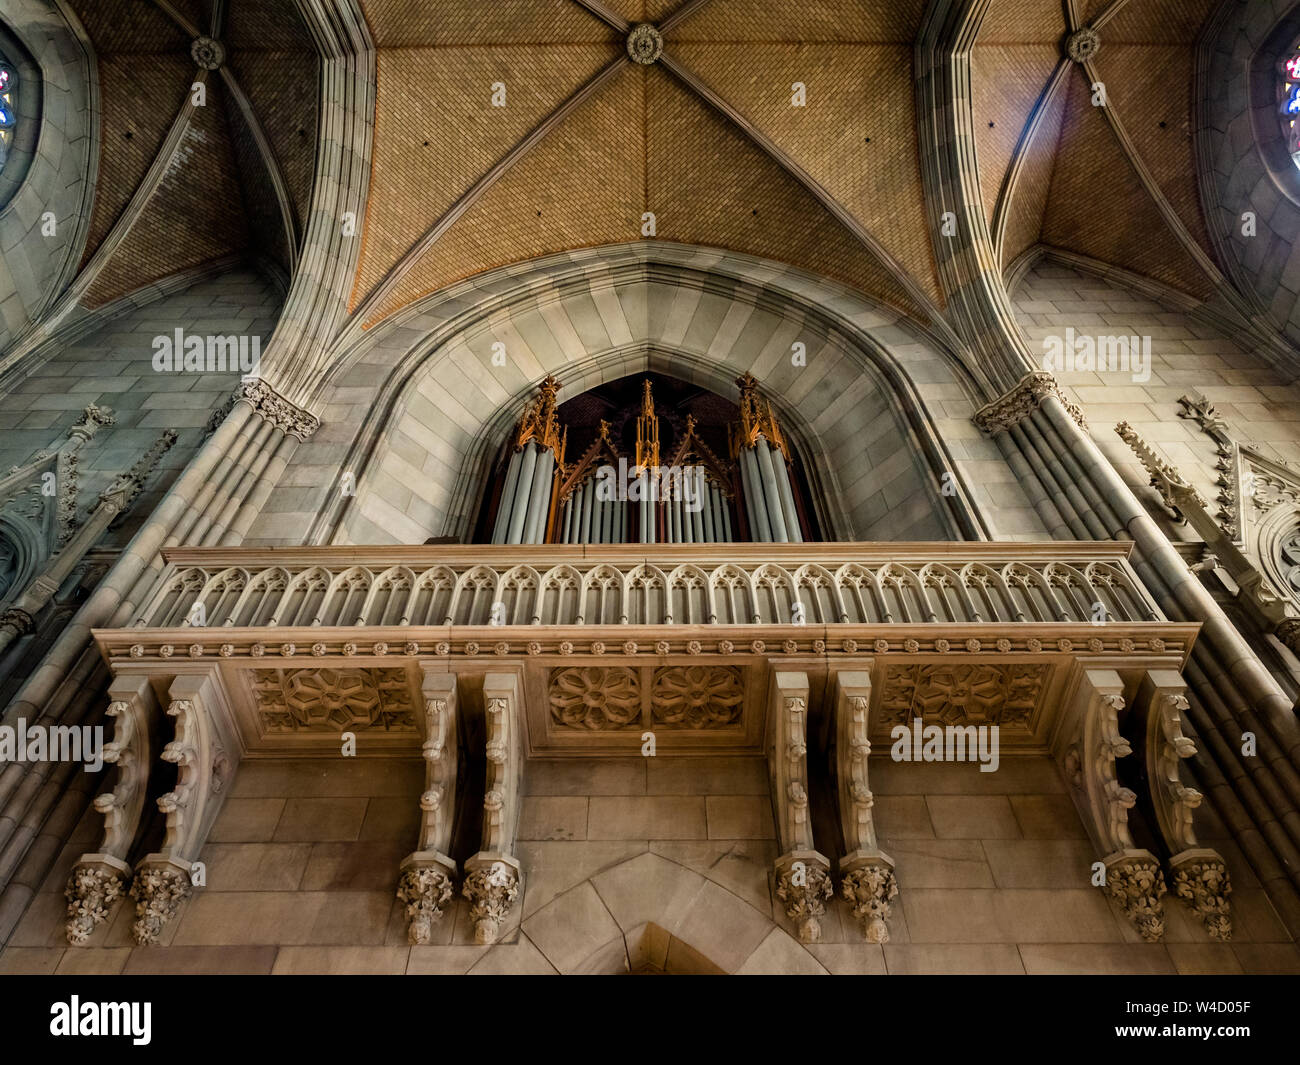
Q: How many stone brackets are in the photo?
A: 8